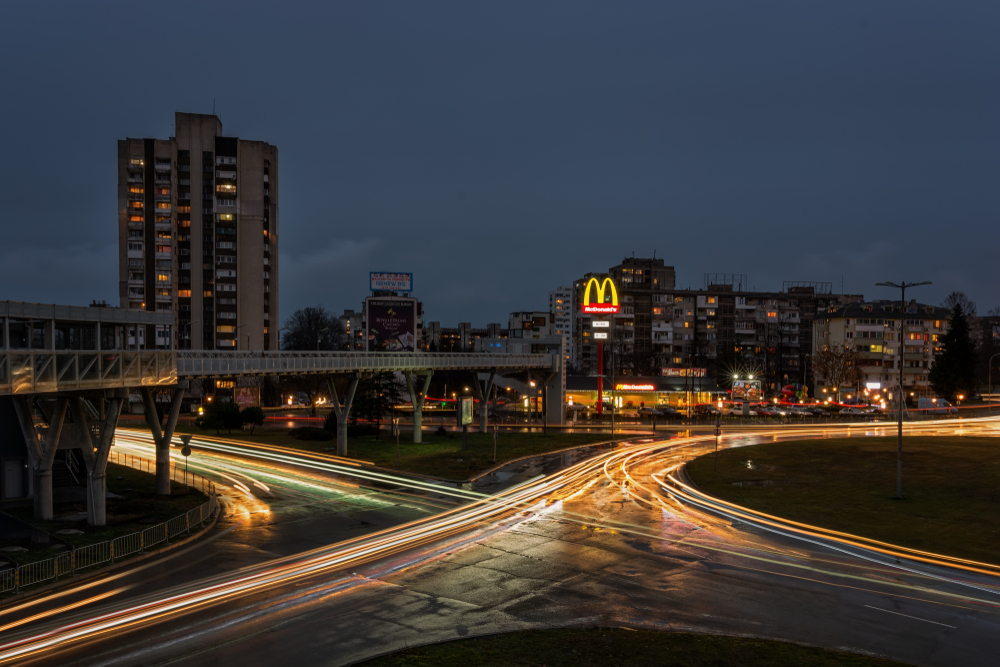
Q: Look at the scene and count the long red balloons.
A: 0